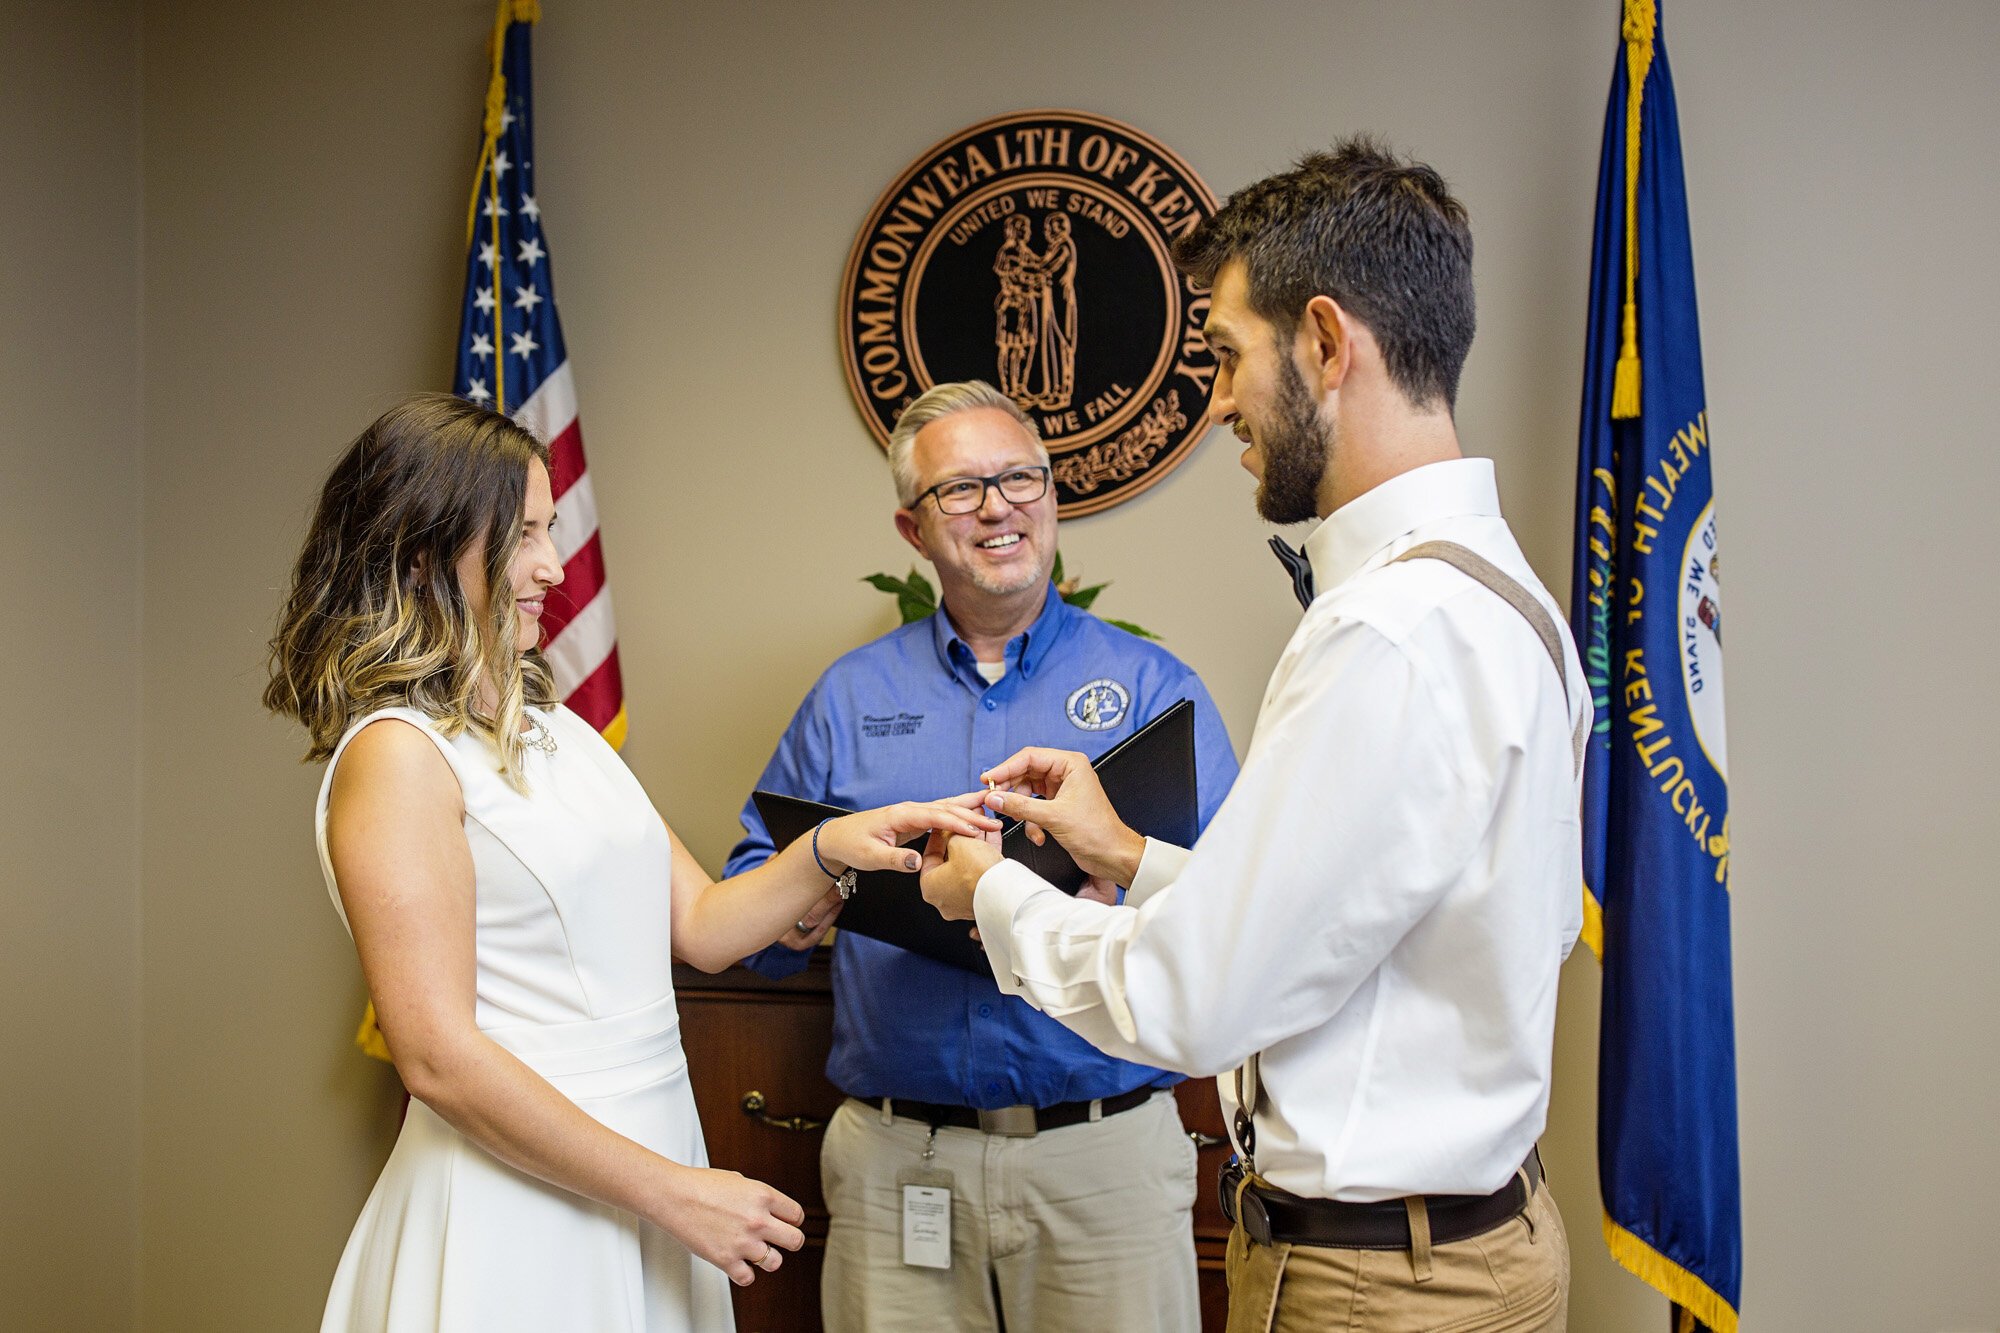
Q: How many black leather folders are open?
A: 1